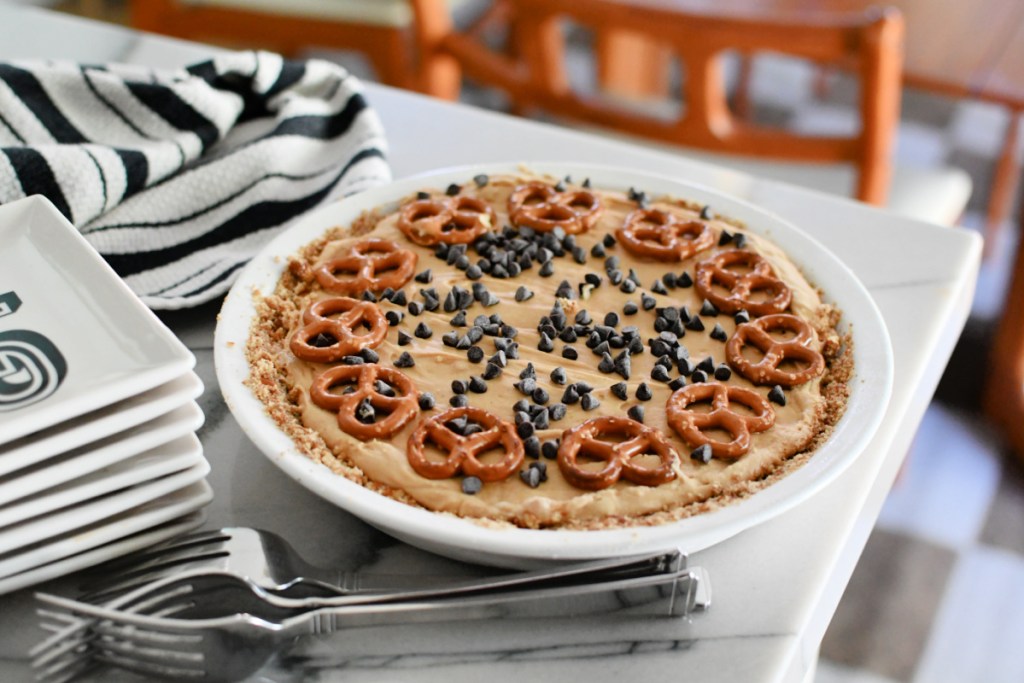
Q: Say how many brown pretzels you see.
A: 11